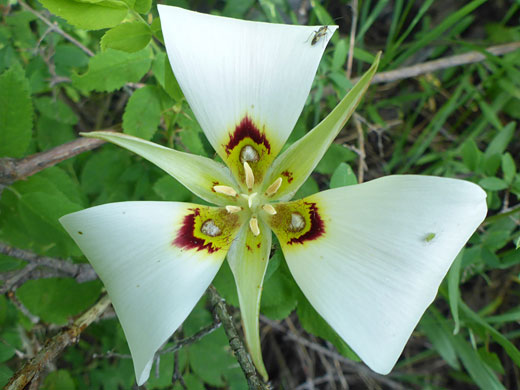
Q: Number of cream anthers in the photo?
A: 6